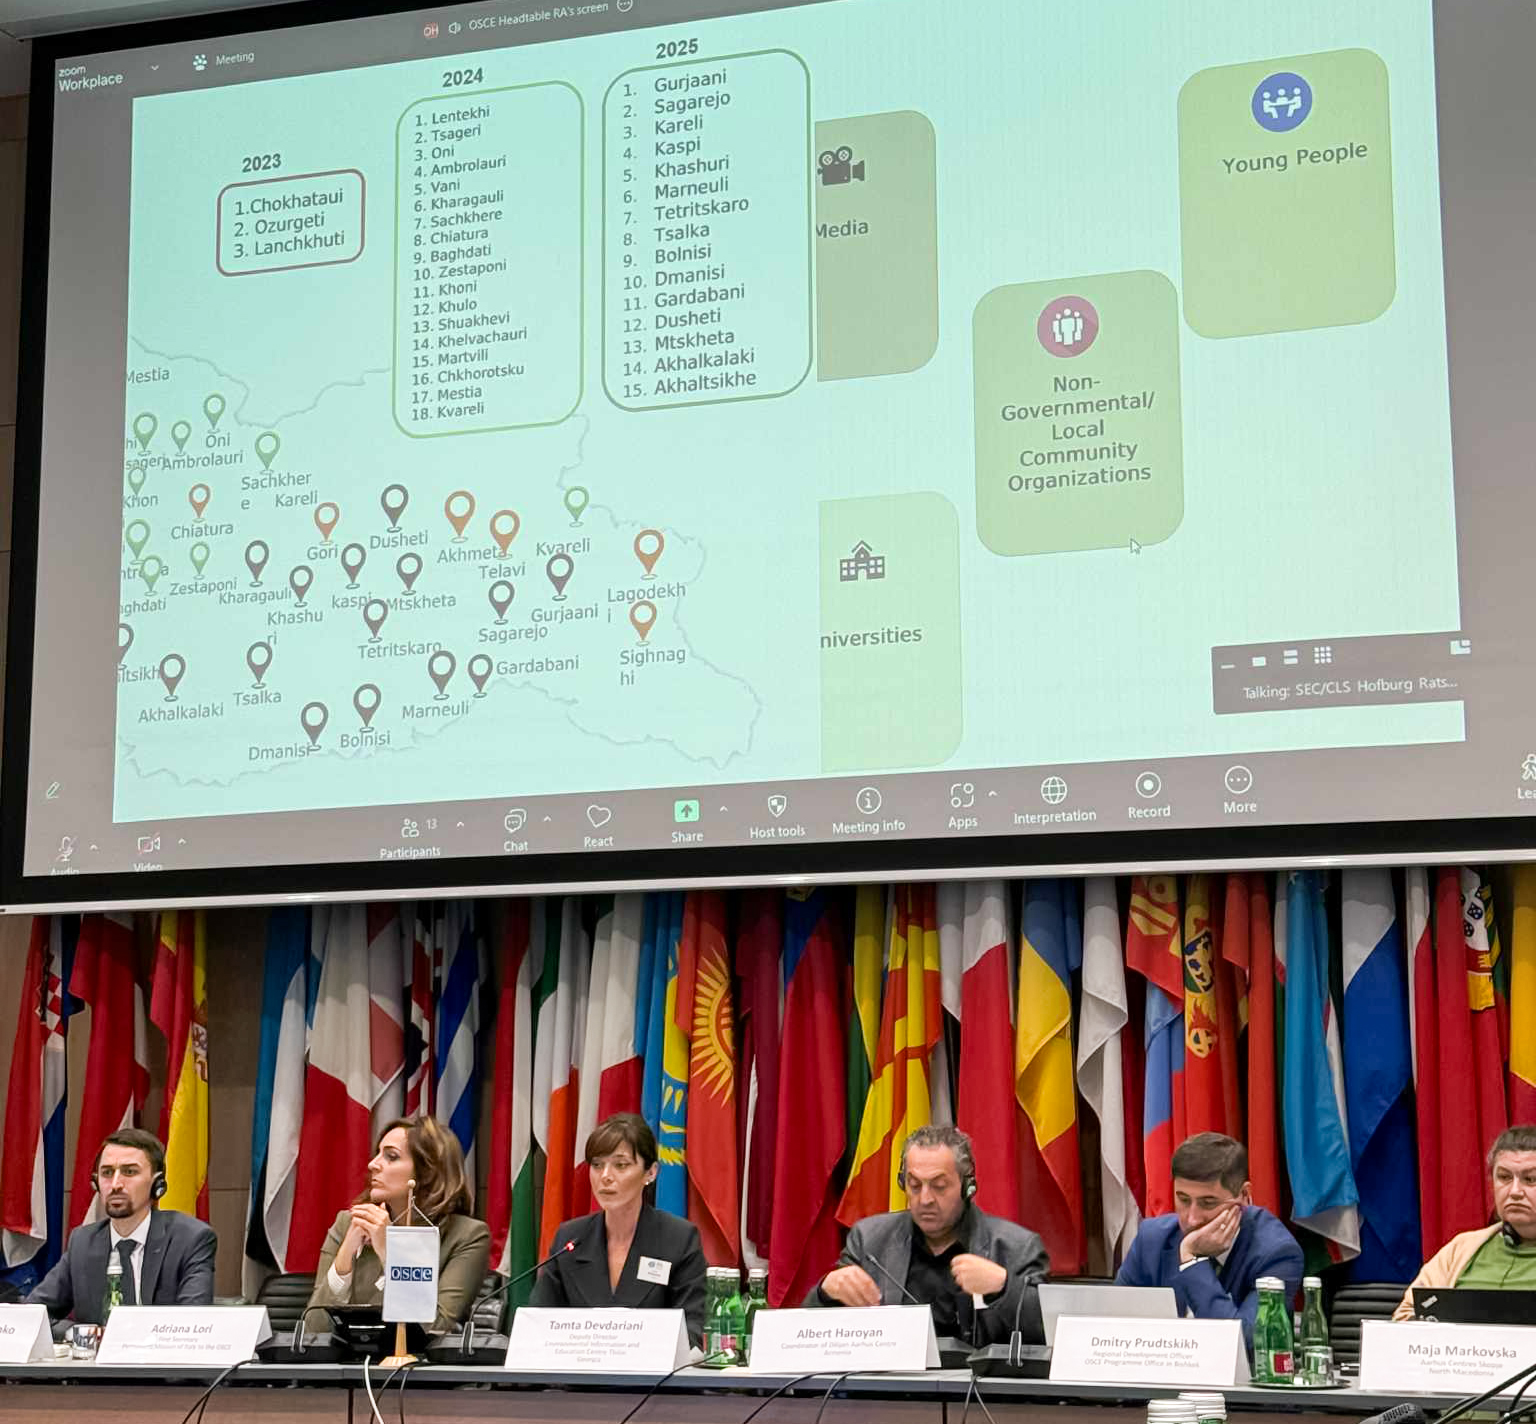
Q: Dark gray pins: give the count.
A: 15